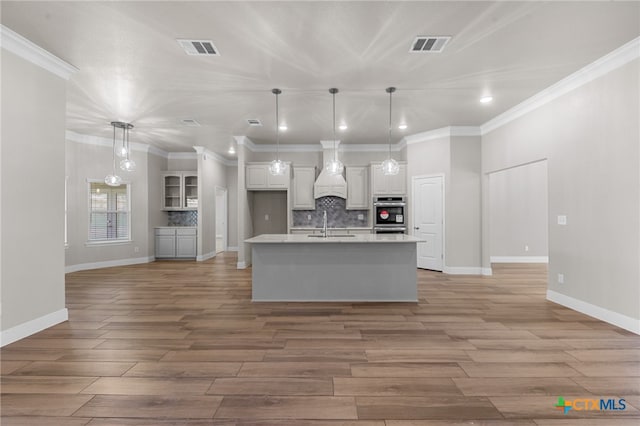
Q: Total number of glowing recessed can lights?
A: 5